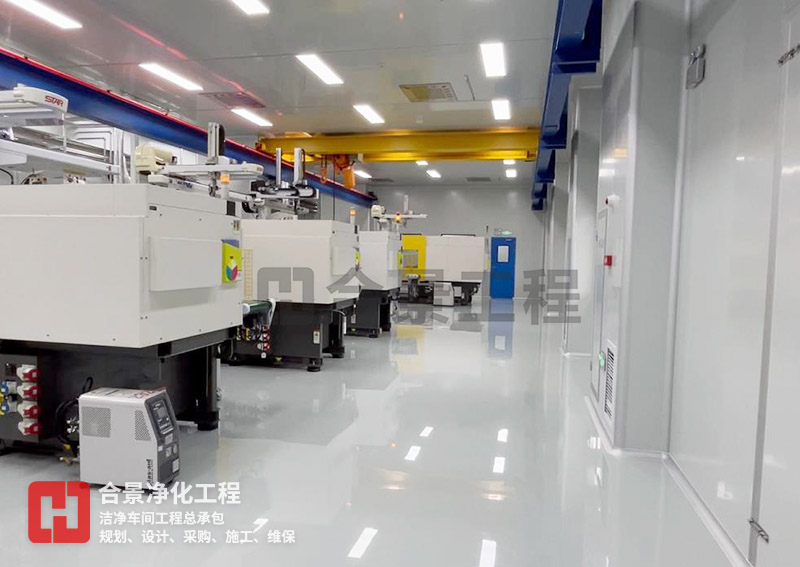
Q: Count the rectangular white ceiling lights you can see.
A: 13